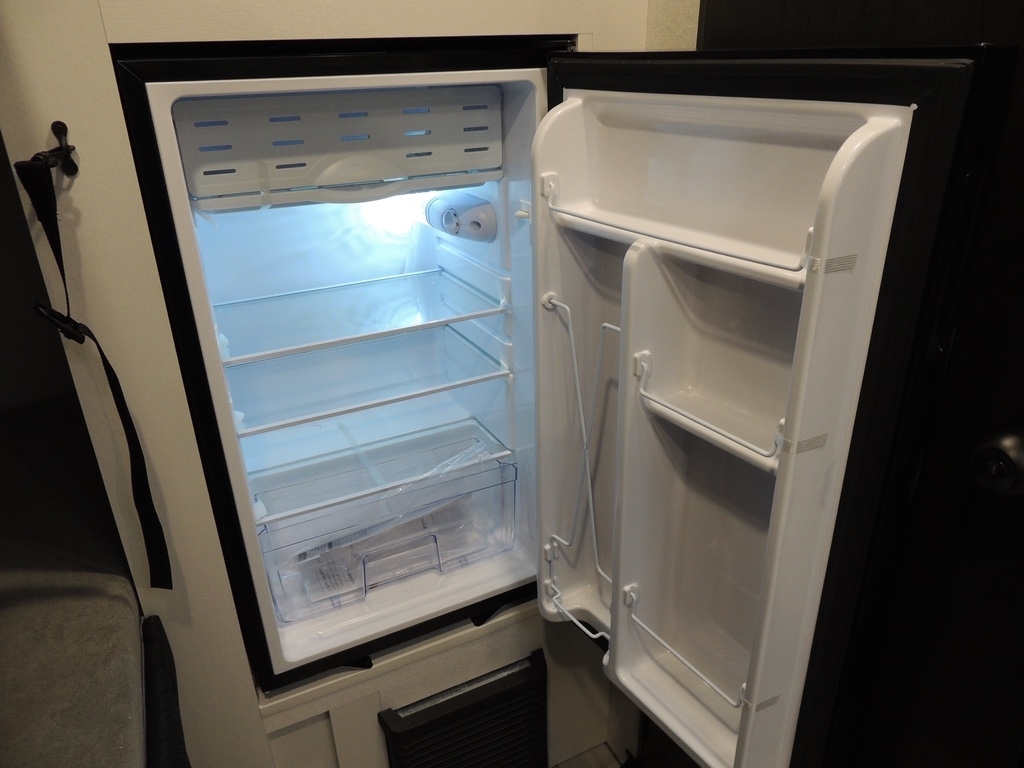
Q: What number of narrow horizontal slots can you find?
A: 14